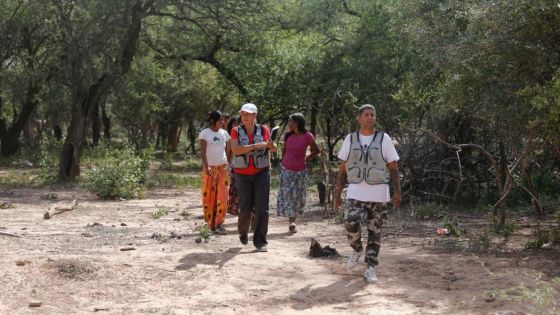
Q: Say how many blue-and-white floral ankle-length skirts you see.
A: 1